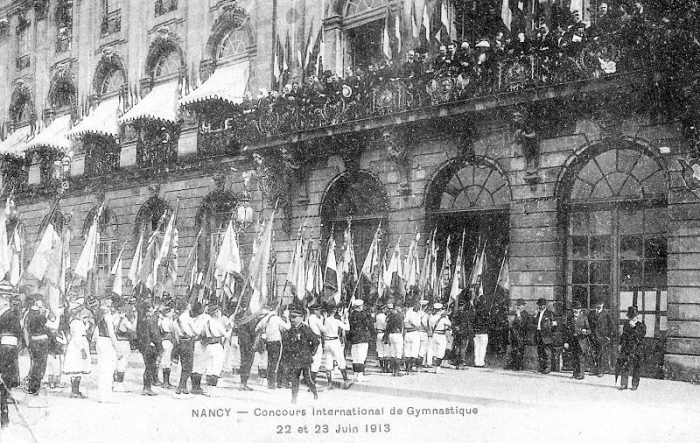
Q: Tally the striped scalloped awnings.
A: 5